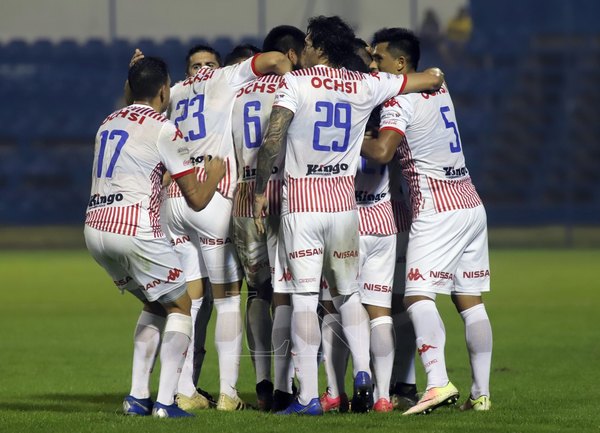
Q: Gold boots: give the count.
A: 2